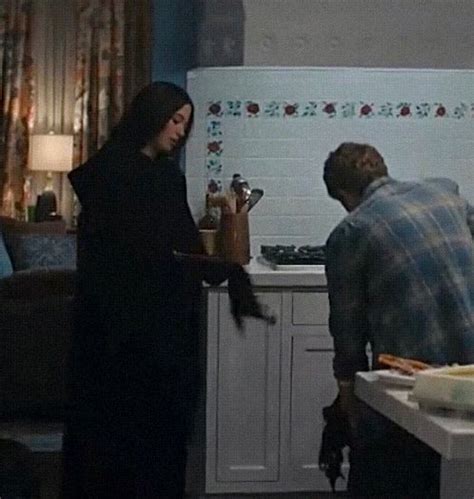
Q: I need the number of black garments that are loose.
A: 1